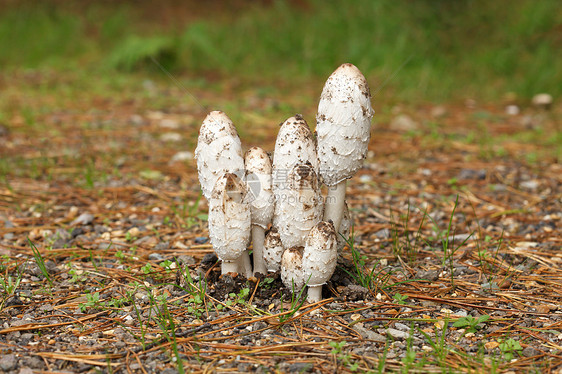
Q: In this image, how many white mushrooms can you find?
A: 10